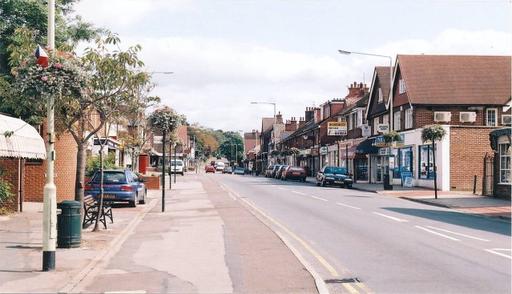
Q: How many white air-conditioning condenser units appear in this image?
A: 3